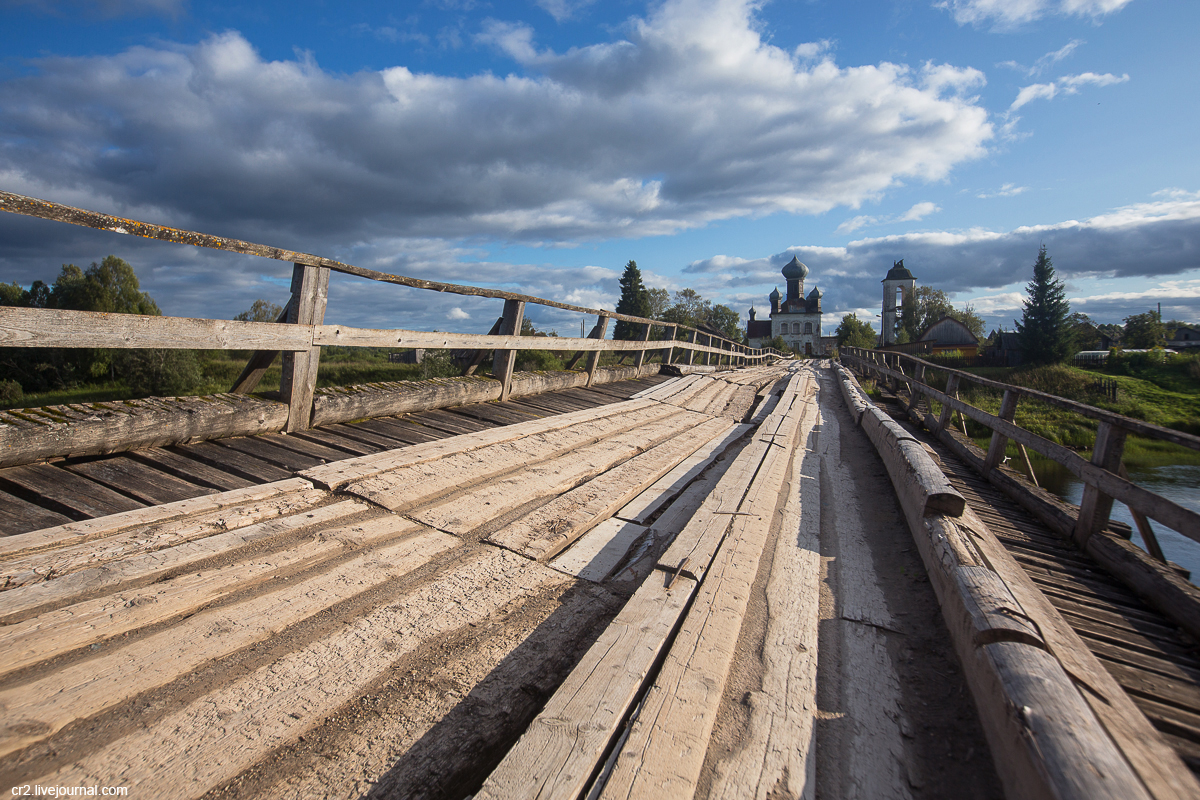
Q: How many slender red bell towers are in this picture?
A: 0